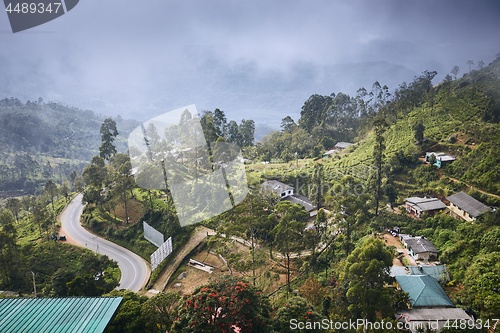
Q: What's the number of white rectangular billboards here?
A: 2